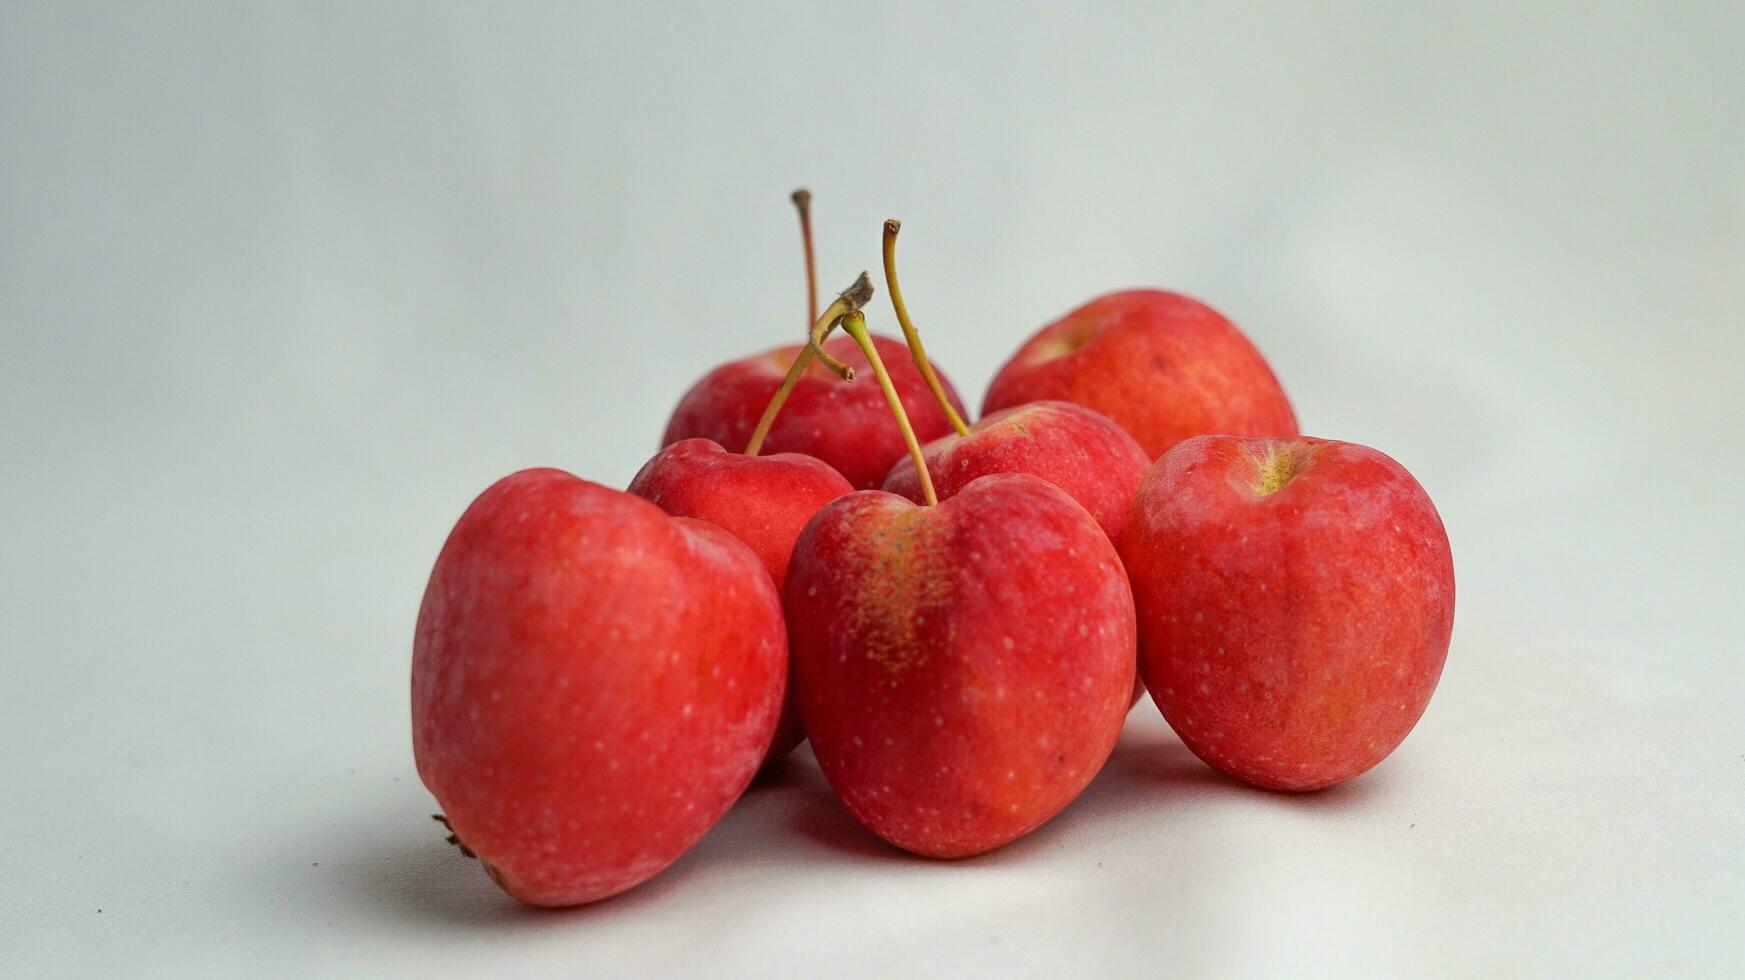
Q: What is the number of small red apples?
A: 7